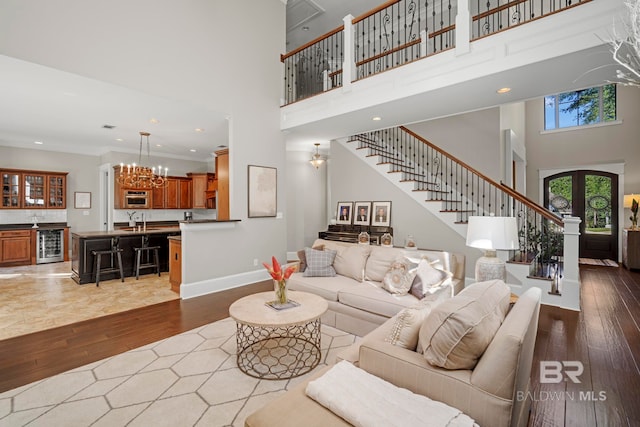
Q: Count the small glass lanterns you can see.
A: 3